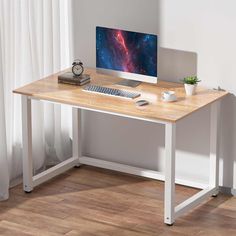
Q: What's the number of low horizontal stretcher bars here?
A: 3